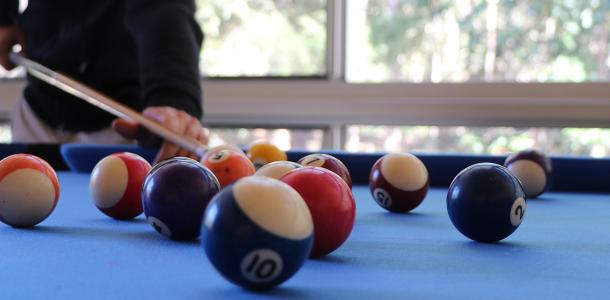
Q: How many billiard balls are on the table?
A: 12